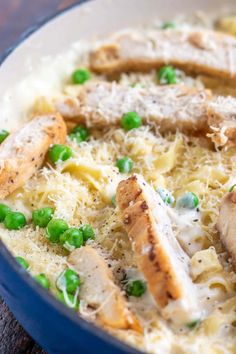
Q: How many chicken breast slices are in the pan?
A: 7